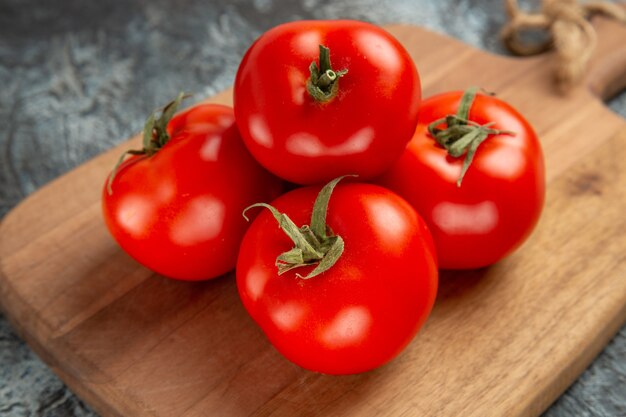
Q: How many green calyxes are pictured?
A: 4